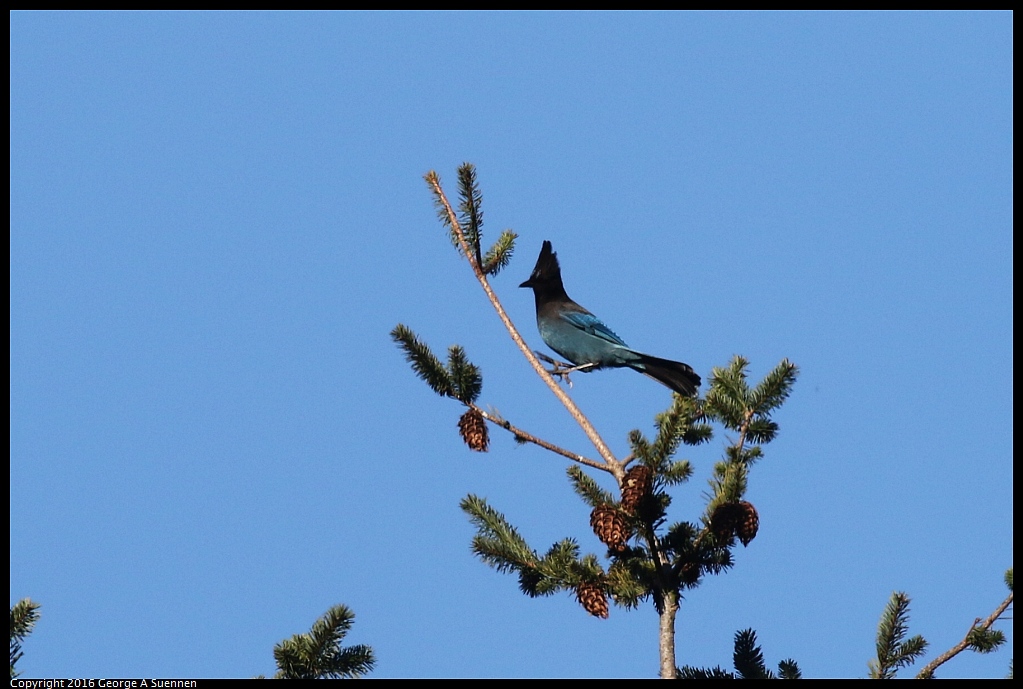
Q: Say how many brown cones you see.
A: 6